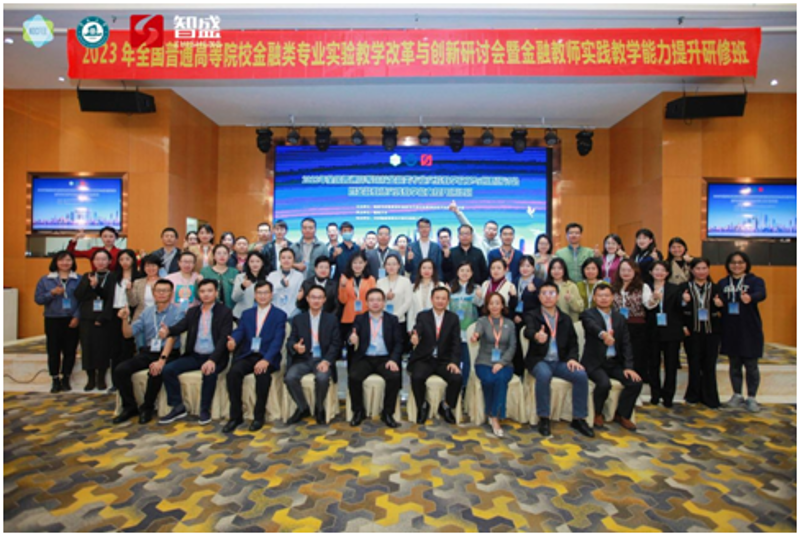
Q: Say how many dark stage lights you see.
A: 11